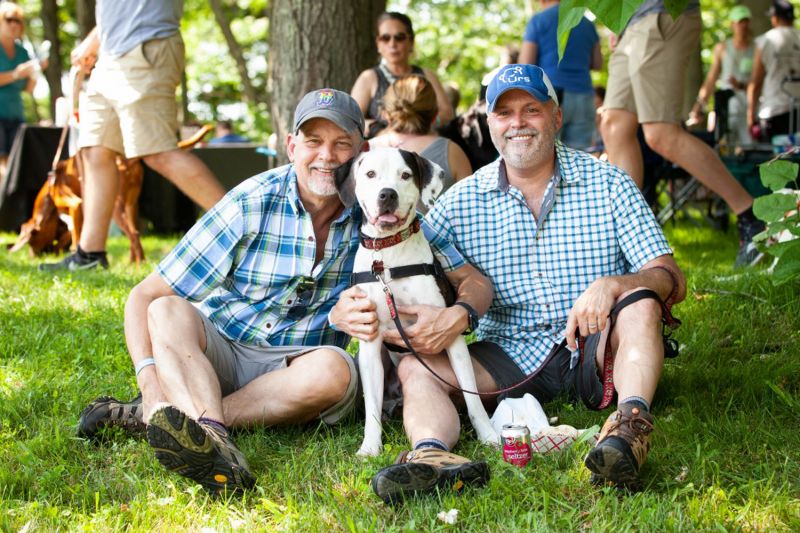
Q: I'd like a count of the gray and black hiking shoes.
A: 2